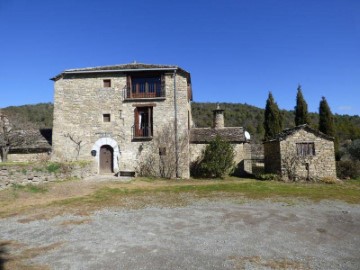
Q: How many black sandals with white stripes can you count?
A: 0